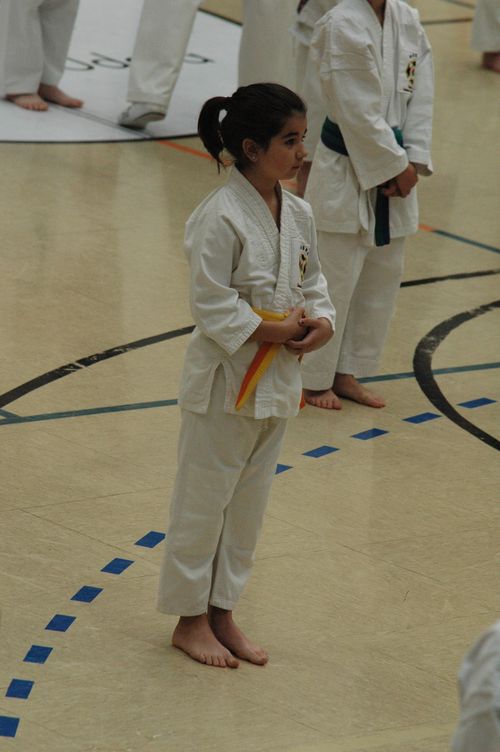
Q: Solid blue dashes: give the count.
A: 12